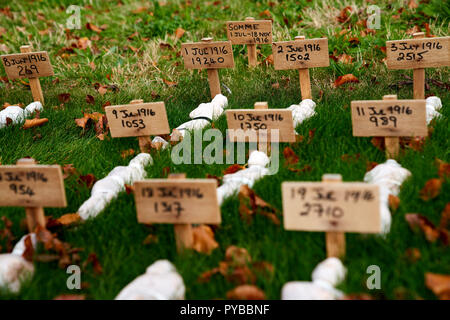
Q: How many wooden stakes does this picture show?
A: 11